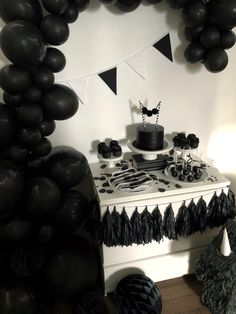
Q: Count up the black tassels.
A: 13